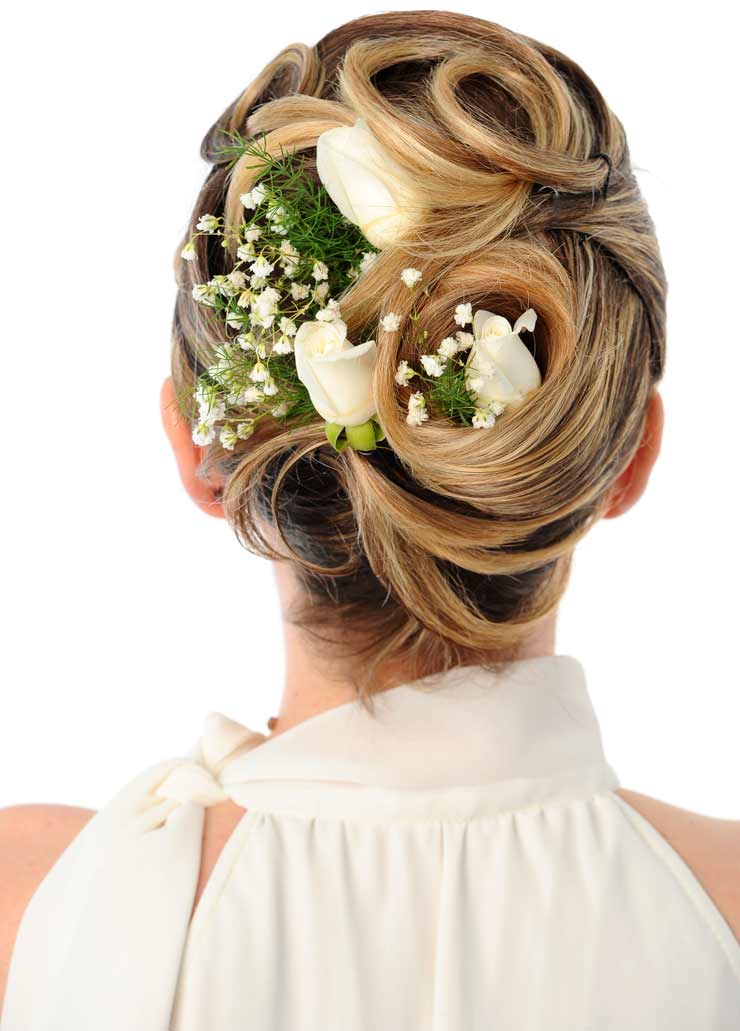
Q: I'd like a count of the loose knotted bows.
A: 1